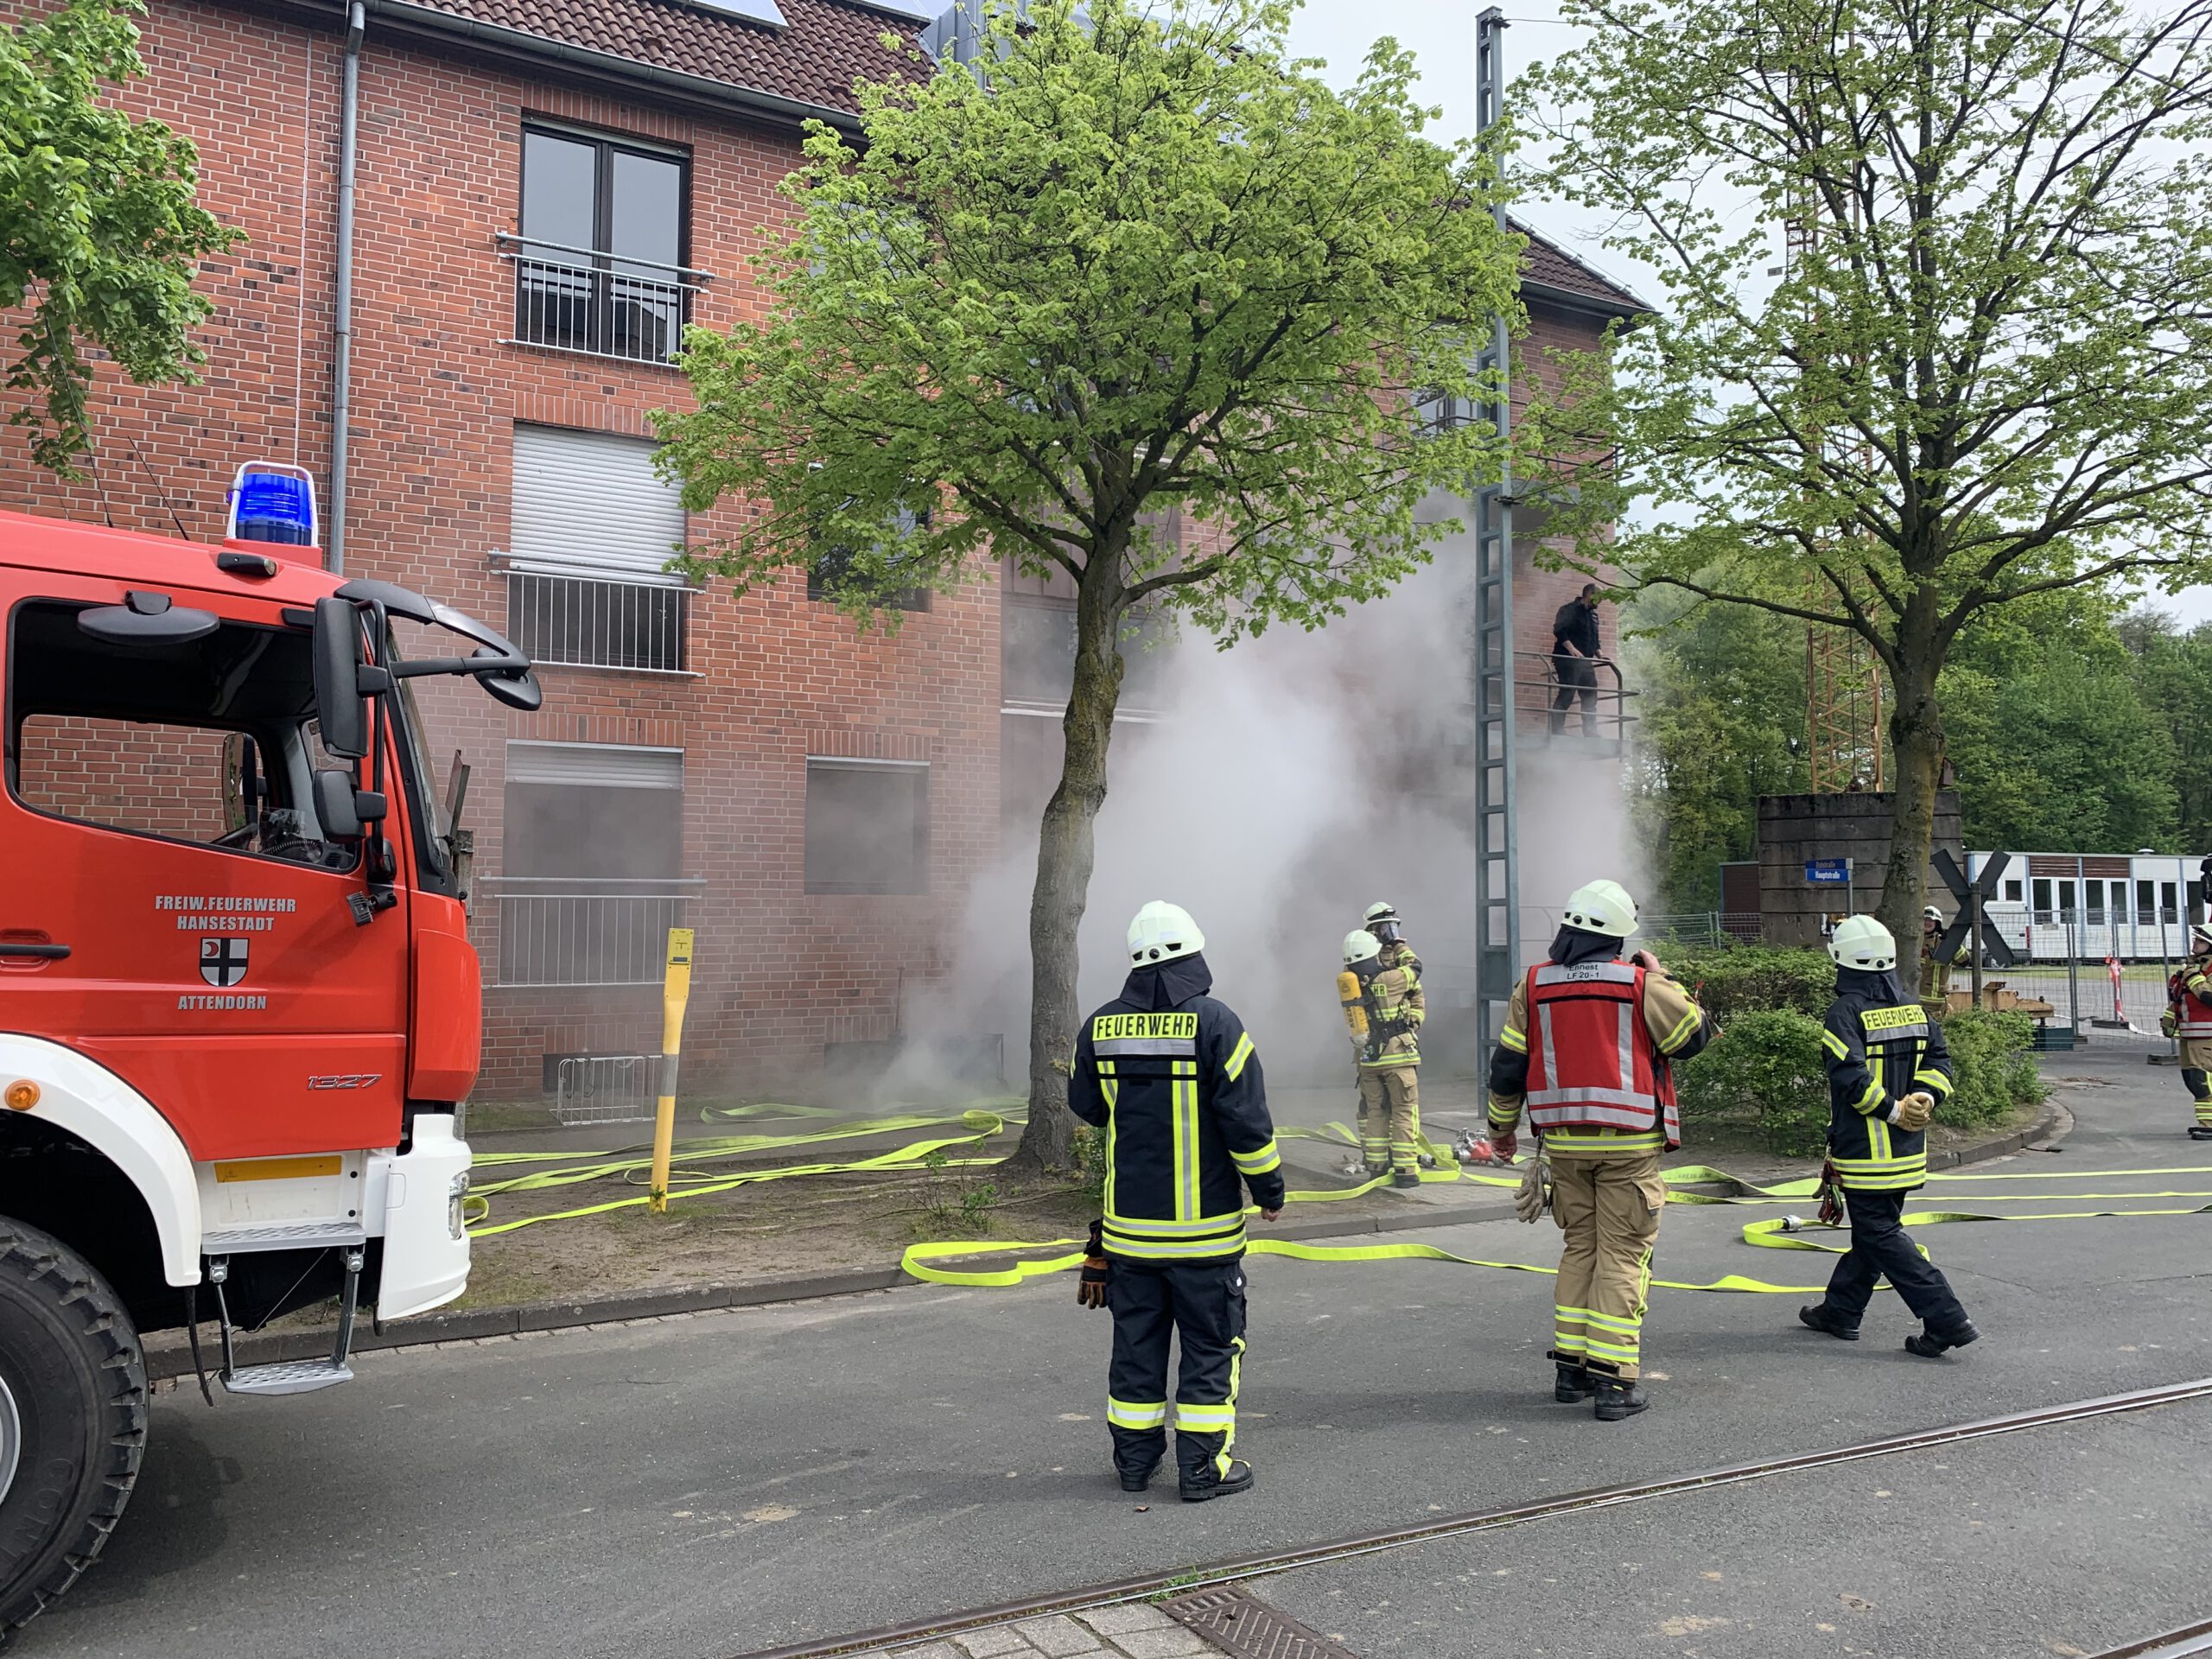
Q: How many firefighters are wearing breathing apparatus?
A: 2